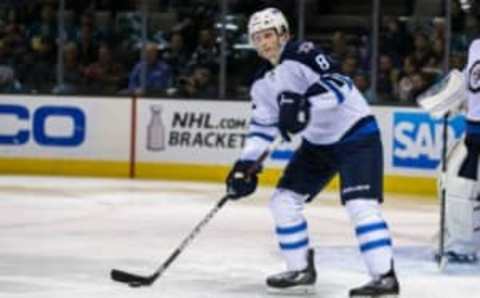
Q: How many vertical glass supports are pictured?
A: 6